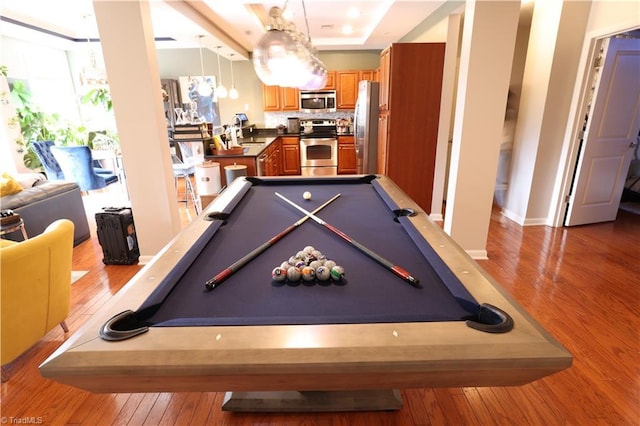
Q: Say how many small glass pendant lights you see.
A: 3